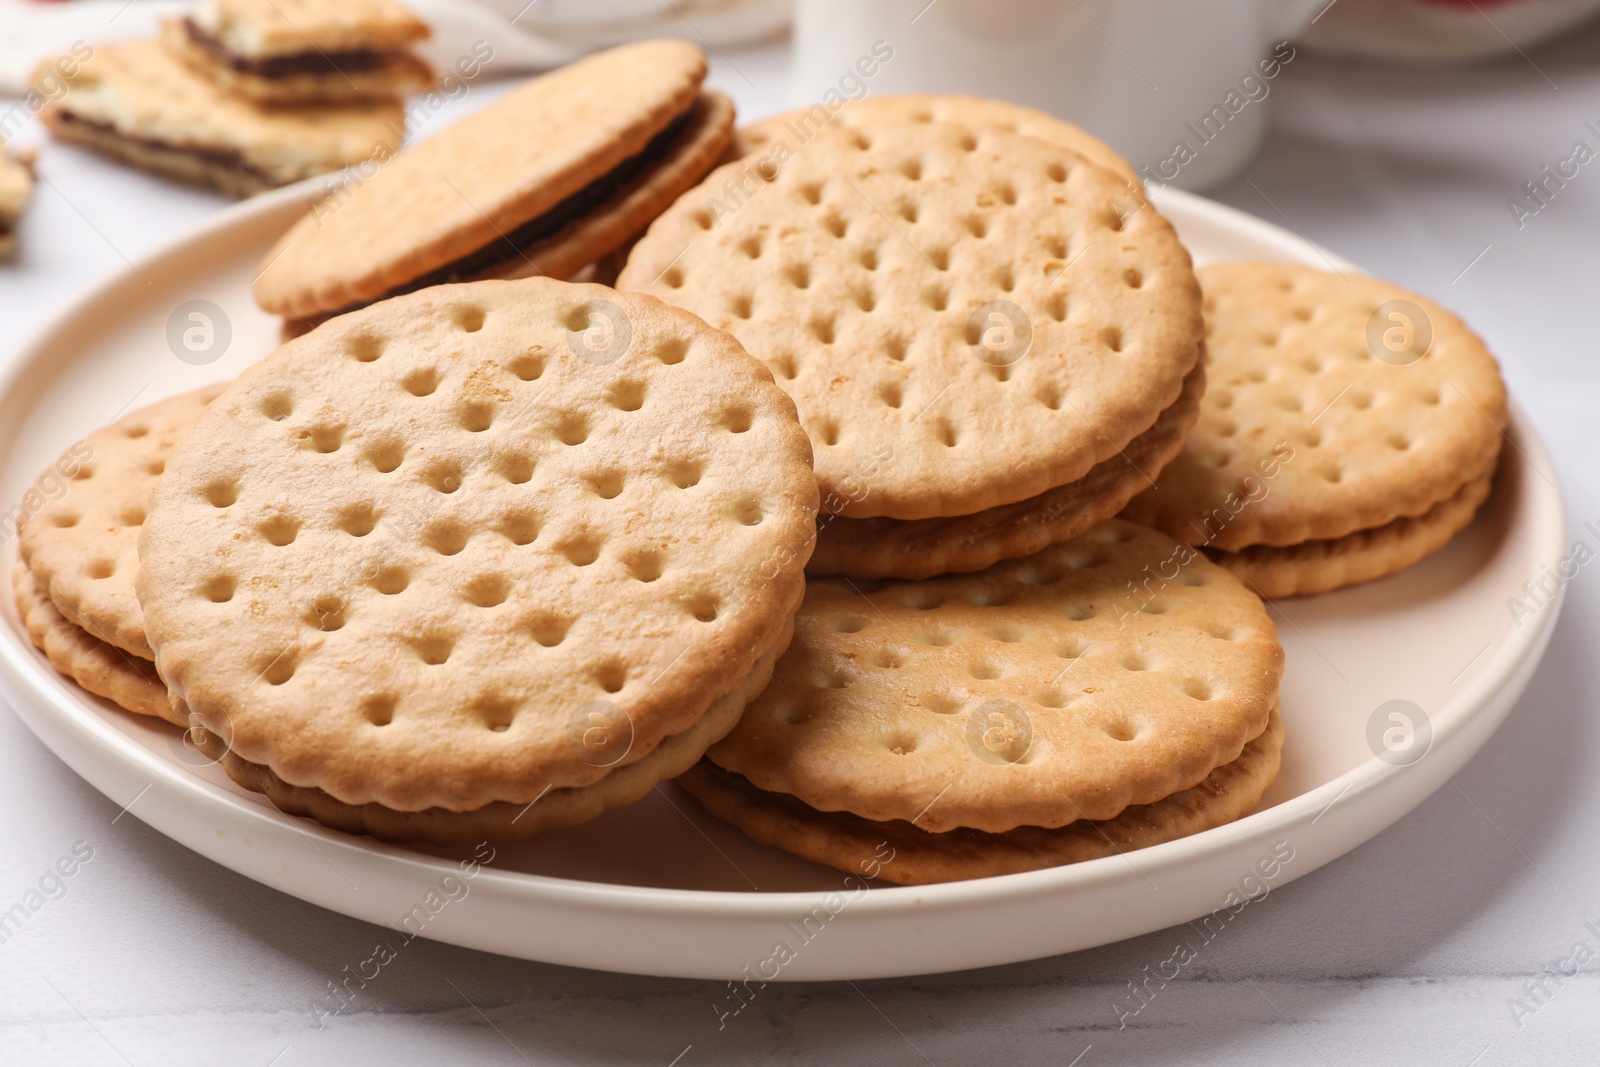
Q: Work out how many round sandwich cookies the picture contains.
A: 7